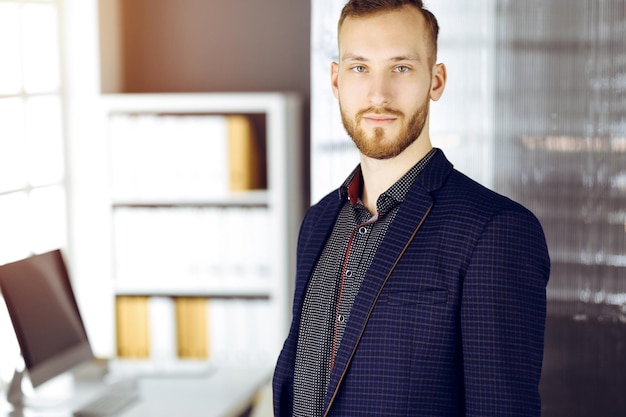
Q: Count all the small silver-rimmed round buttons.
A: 3